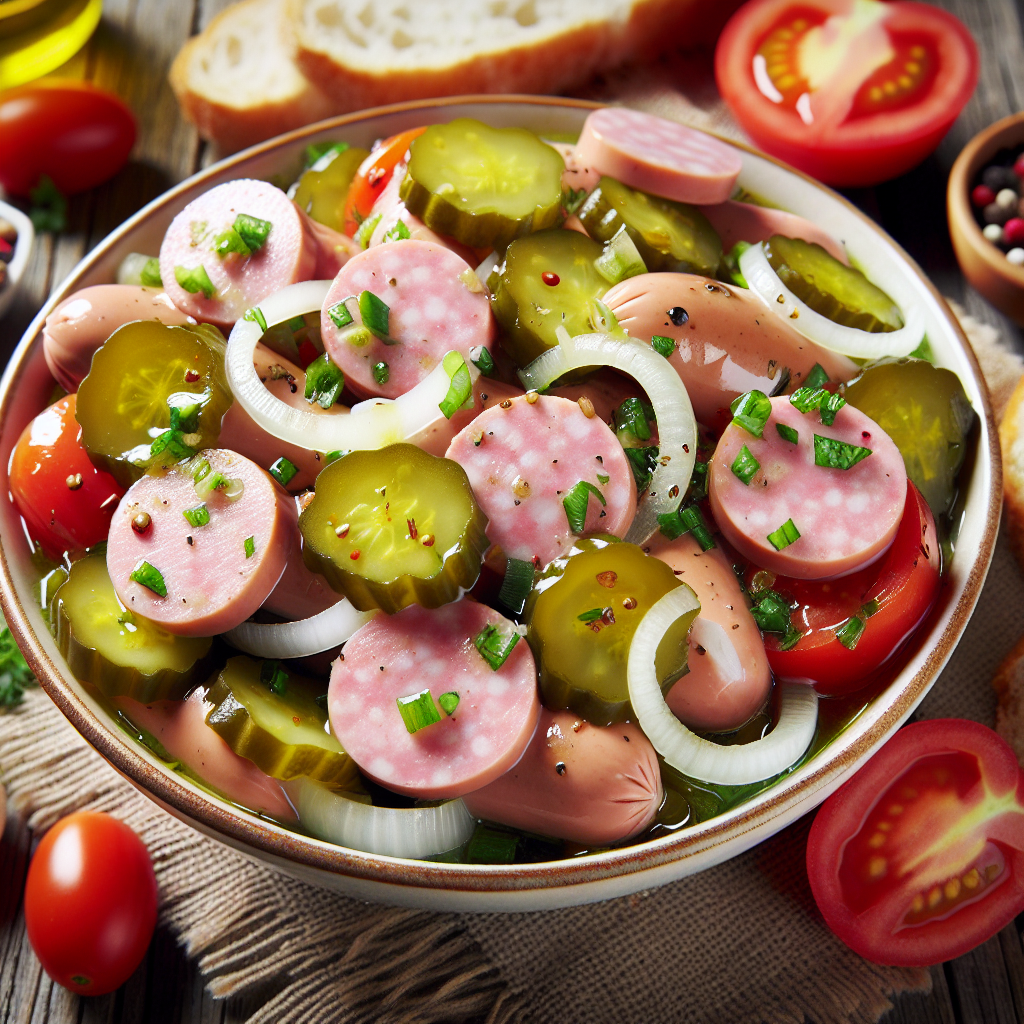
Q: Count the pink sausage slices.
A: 7